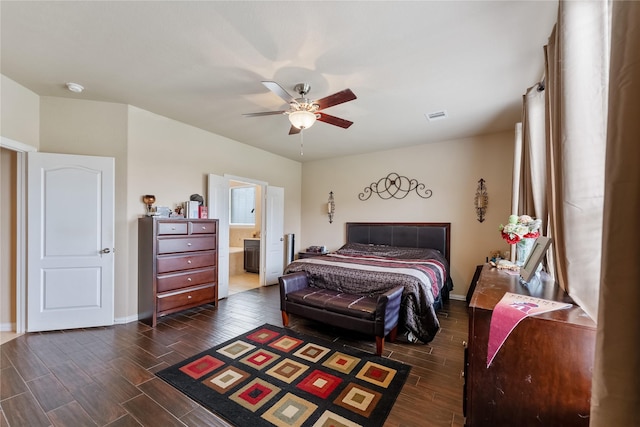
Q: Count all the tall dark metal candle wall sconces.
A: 2